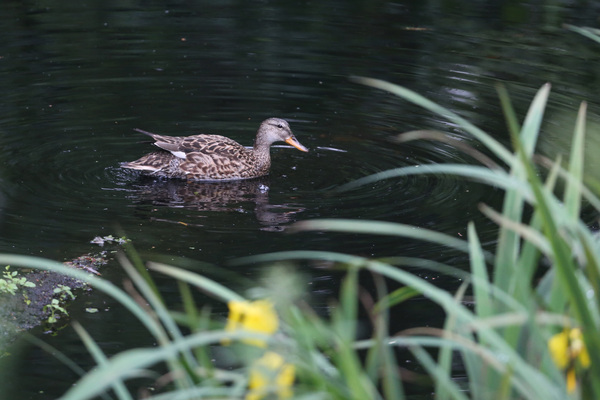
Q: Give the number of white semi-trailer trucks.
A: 0